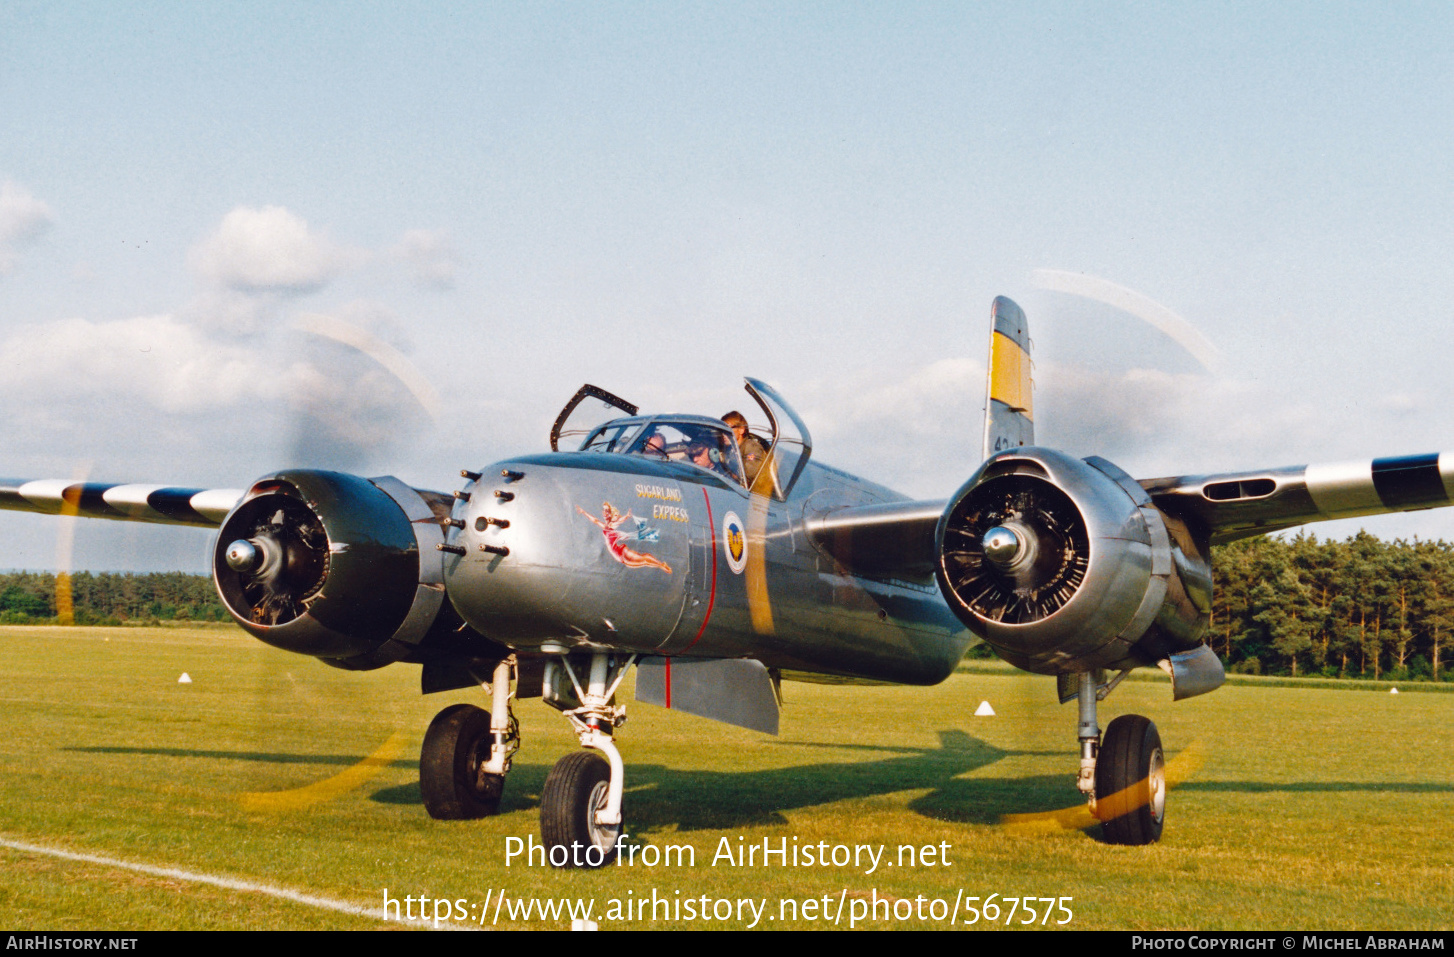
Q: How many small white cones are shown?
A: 3